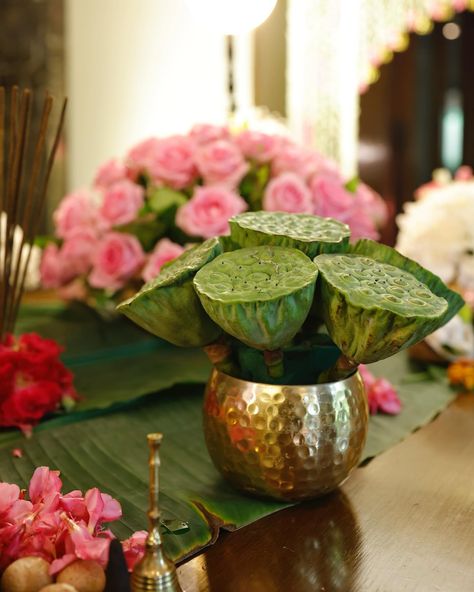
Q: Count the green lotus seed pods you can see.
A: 5